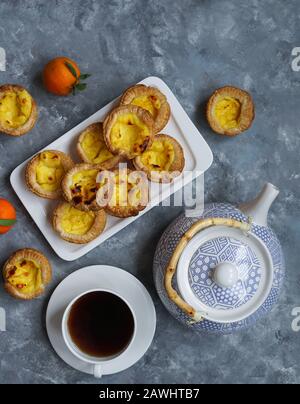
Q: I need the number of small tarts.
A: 11